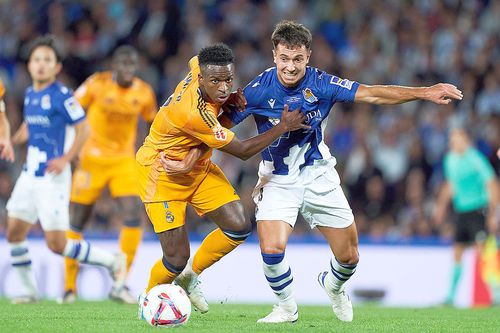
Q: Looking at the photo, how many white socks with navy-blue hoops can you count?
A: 4